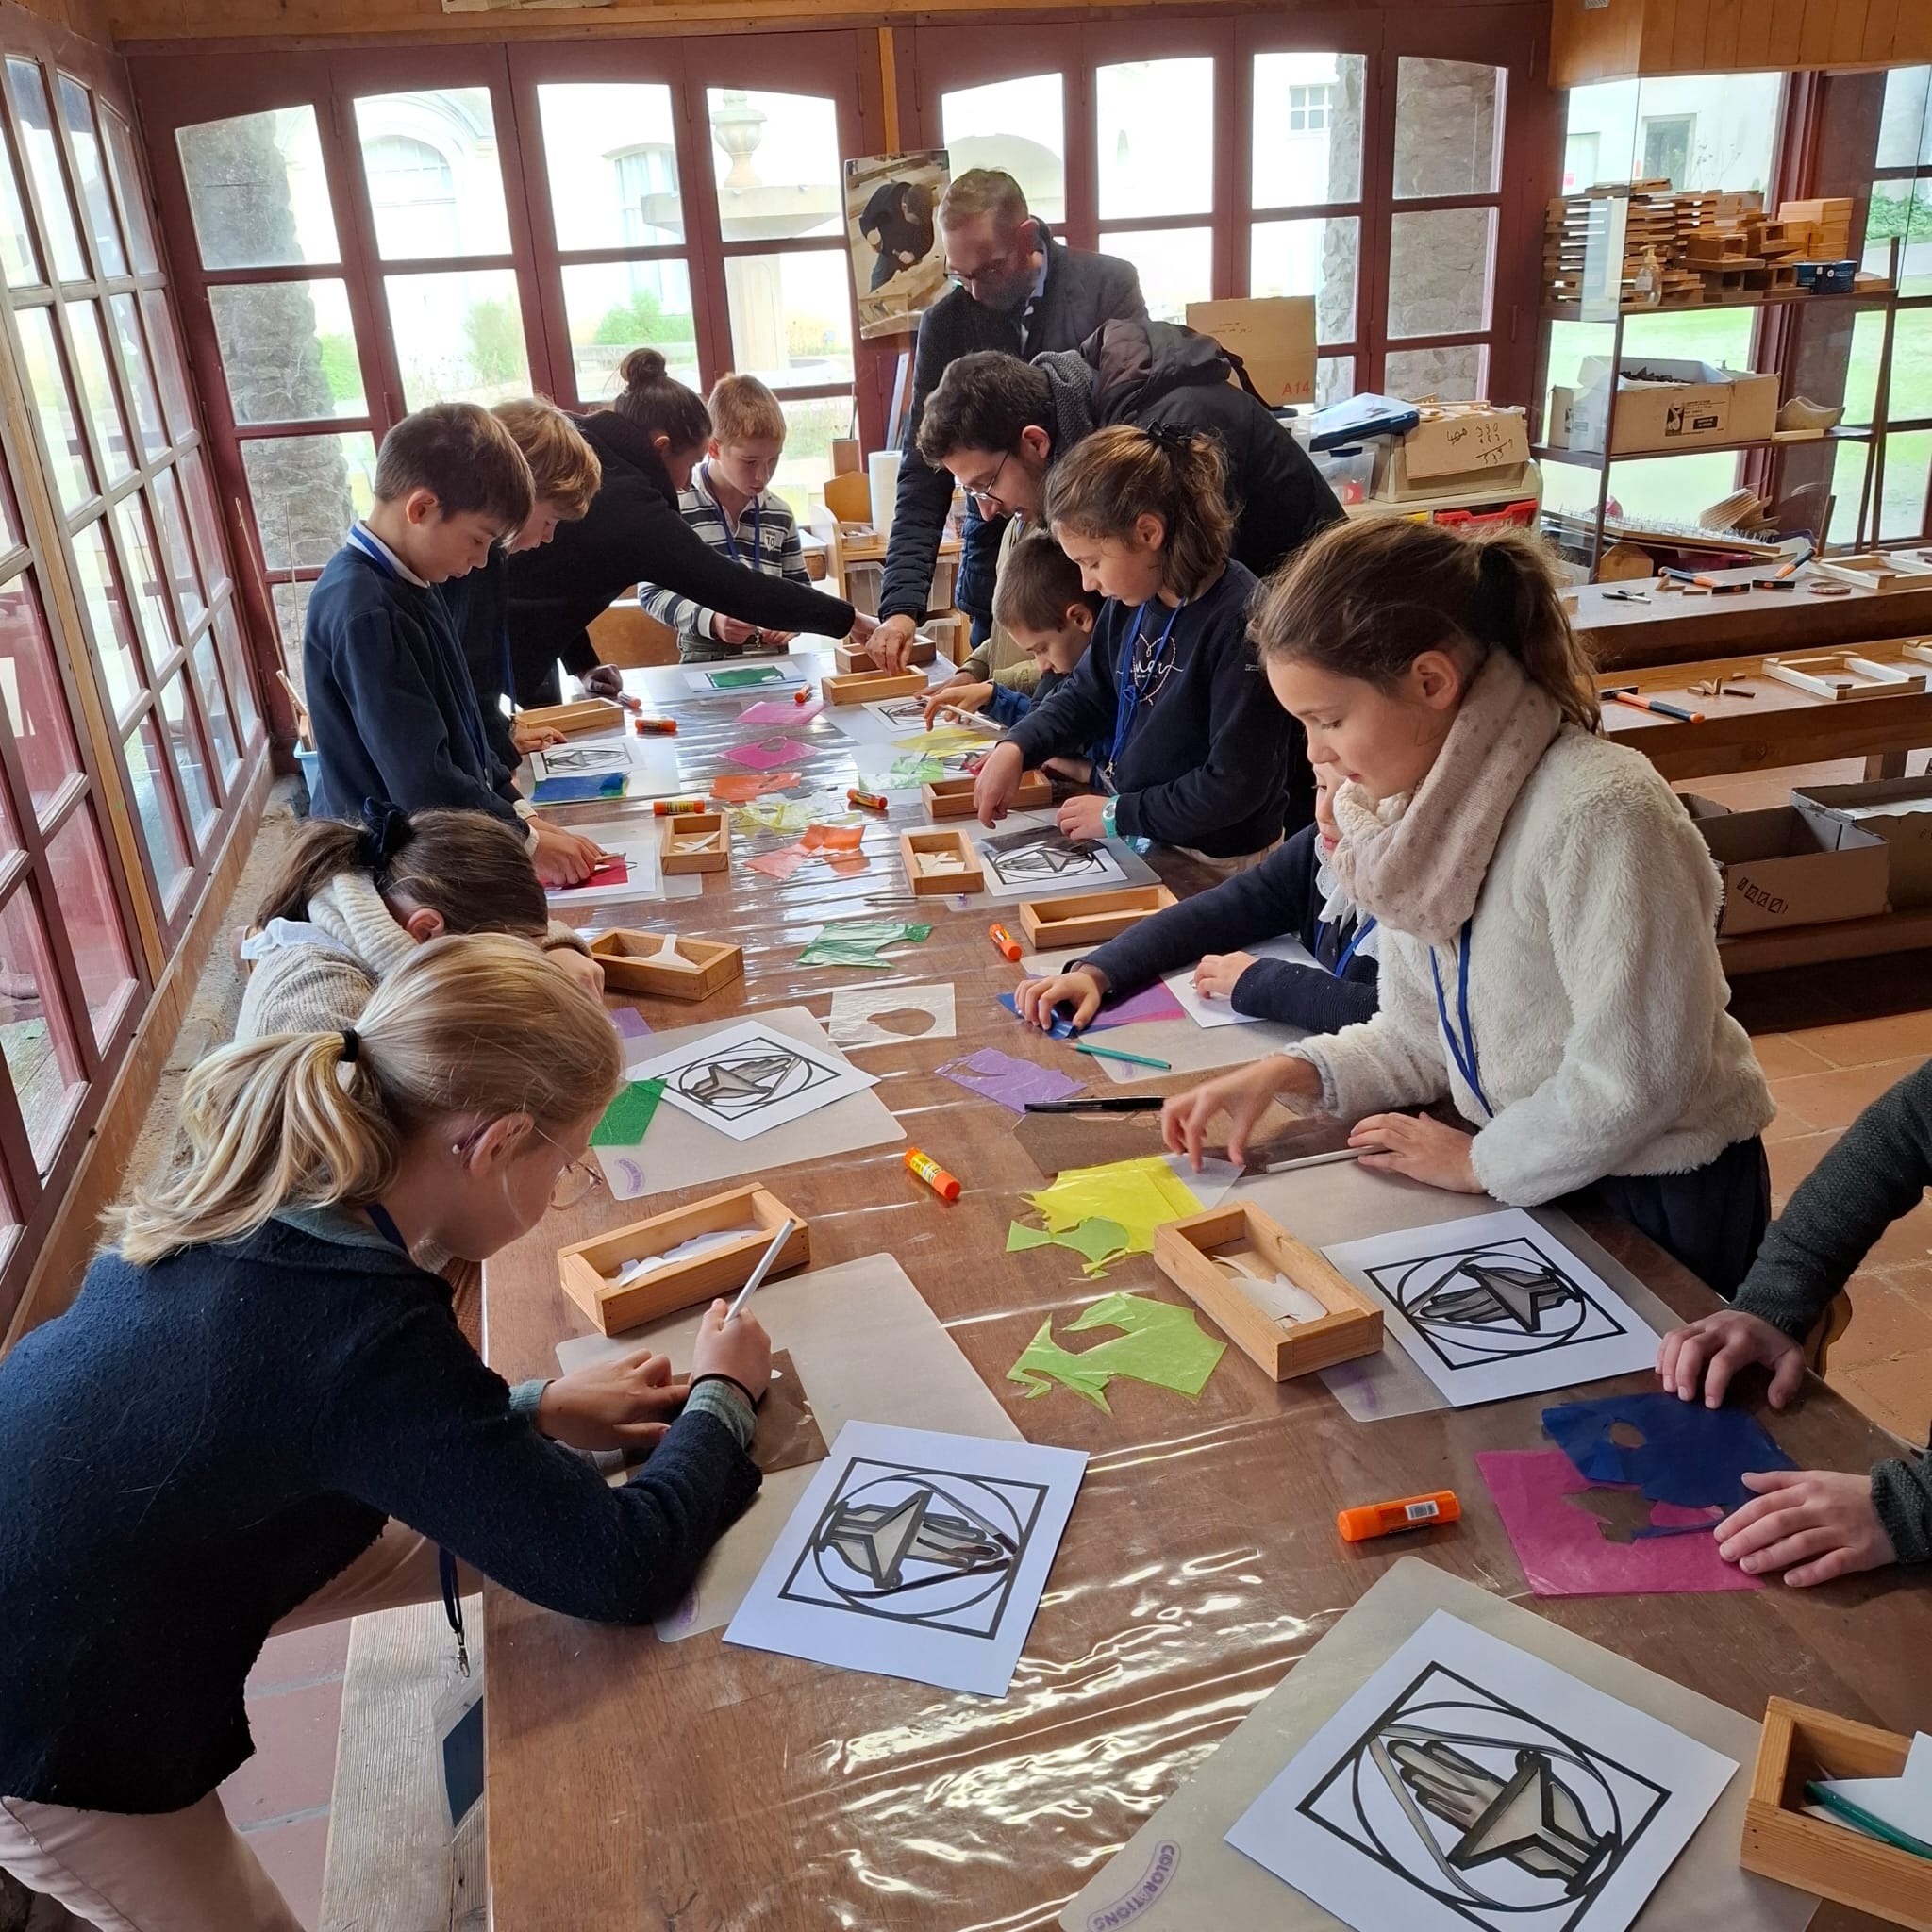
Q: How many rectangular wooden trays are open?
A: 11